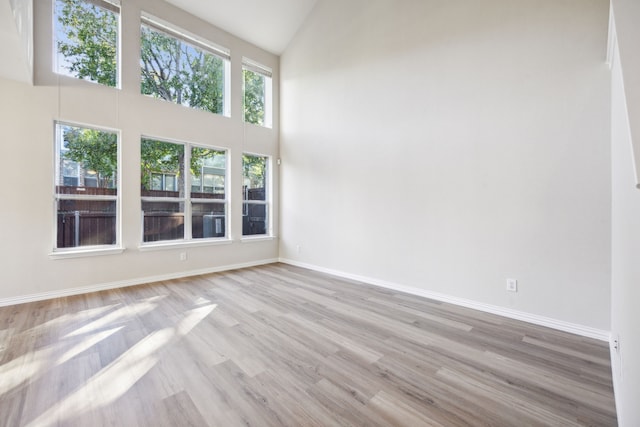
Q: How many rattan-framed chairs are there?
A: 0